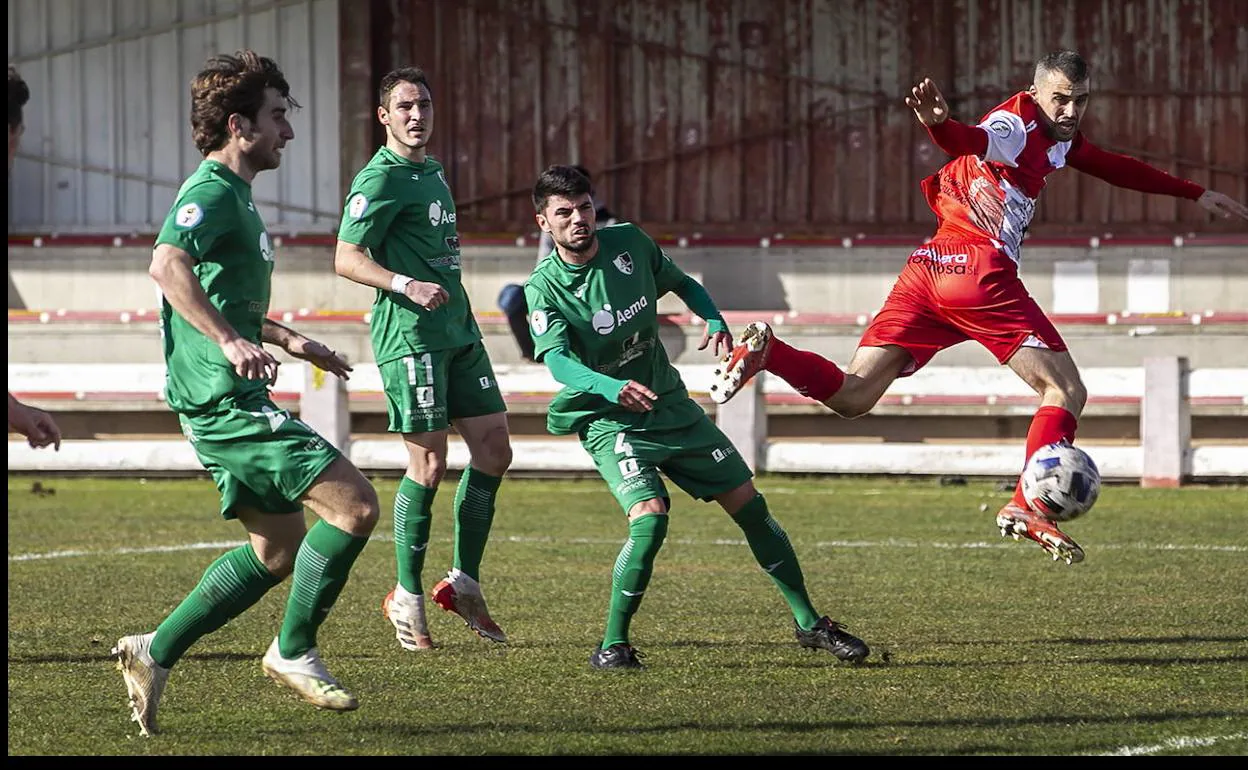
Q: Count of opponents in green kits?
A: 3